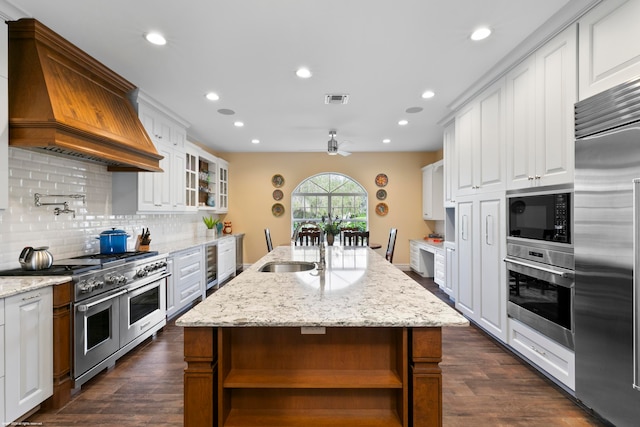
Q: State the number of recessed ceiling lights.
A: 9